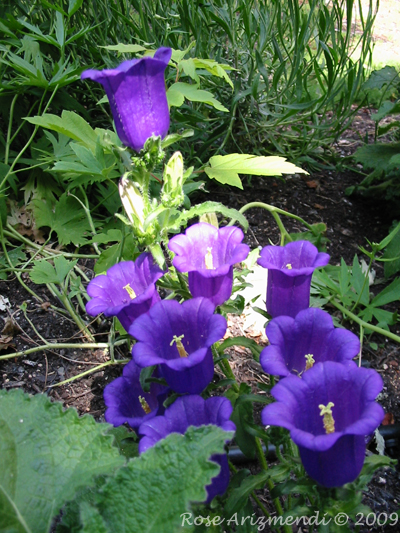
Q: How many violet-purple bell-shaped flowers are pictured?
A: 9